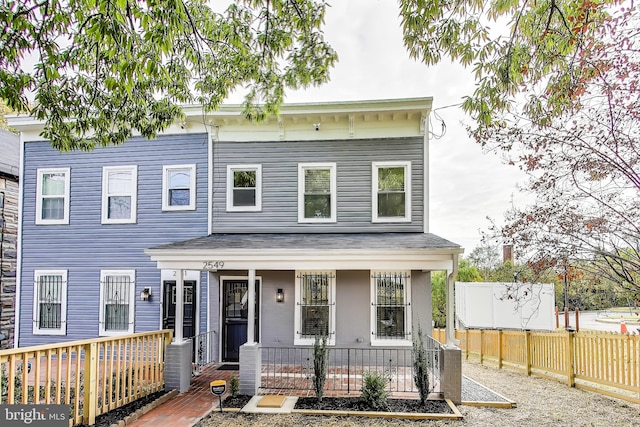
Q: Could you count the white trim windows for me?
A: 10